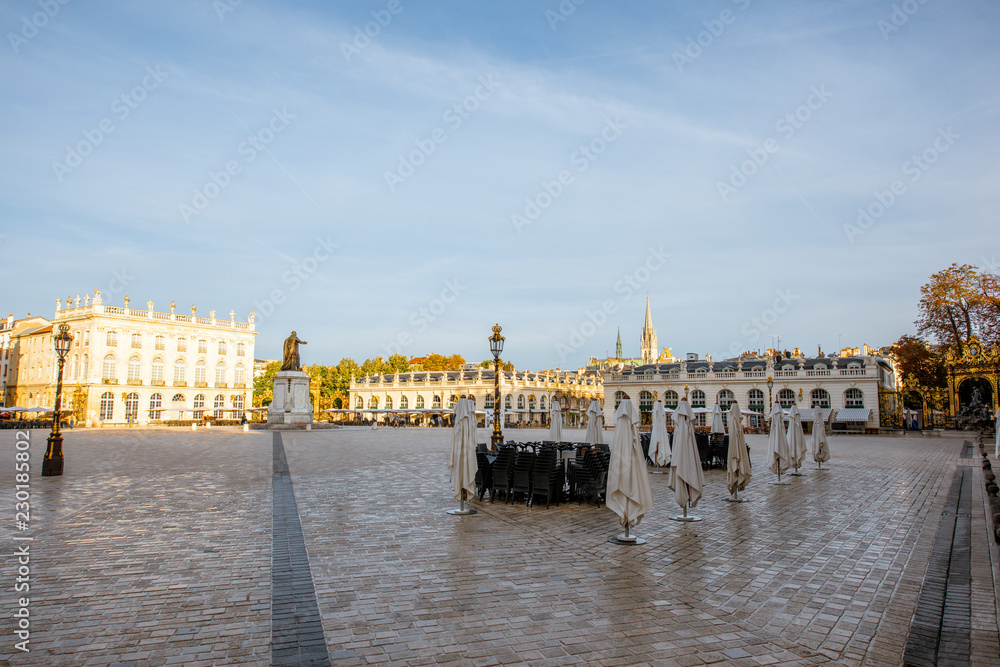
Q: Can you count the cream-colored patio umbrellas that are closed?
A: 12